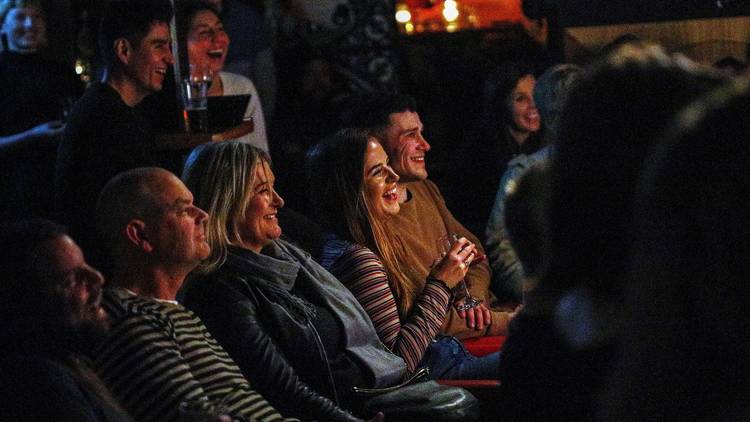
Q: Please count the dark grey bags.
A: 1